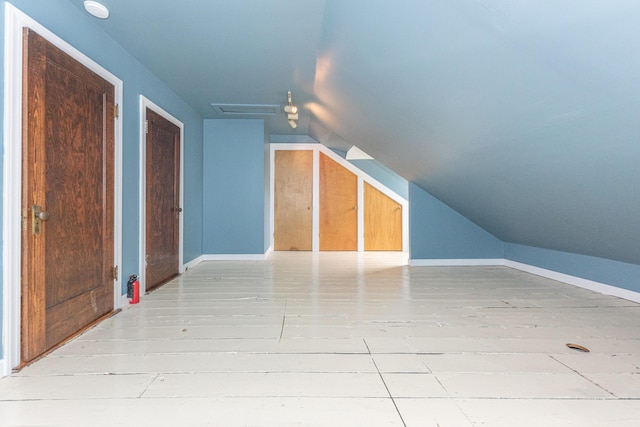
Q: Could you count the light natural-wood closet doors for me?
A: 3